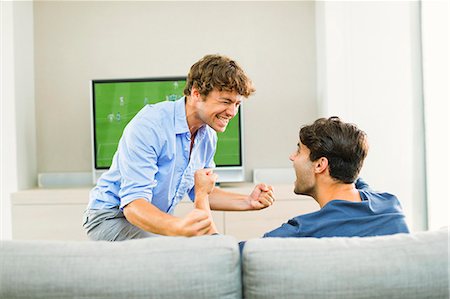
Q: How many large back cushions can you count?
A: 2